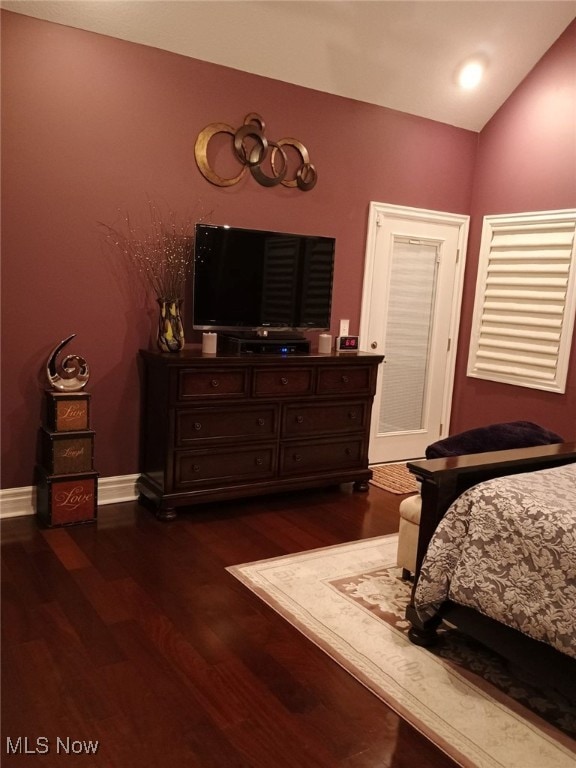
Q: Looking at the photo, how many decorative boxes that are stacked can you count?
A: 3